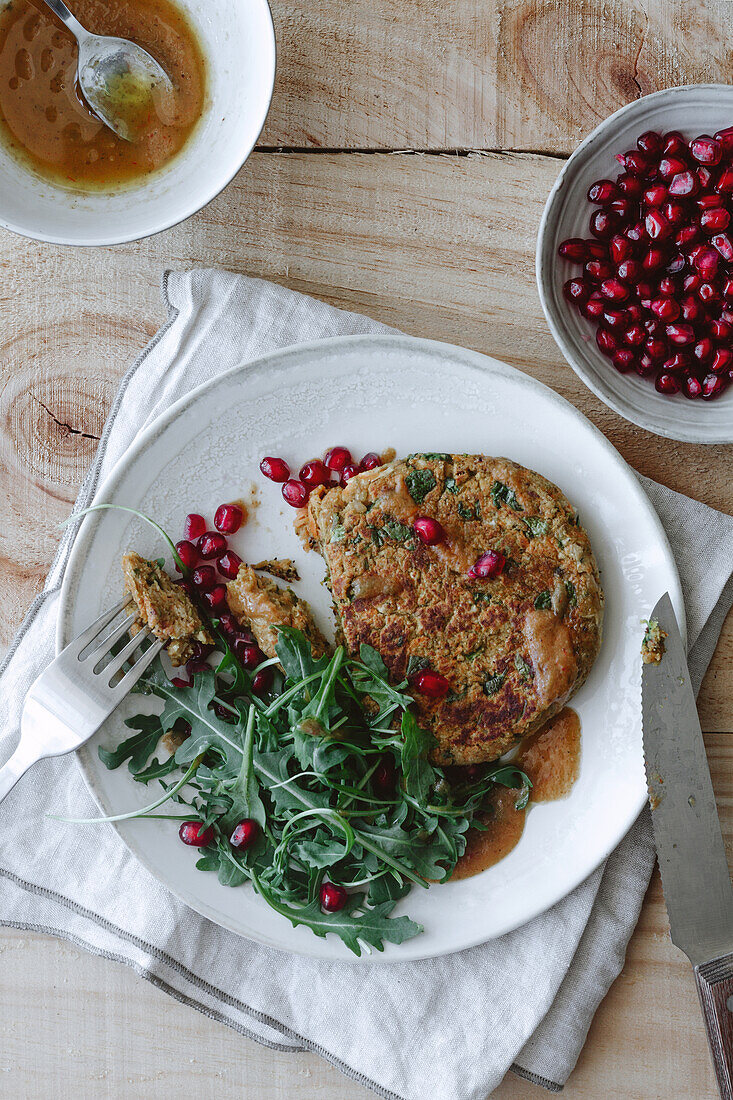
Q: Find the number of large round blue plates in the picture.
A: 0